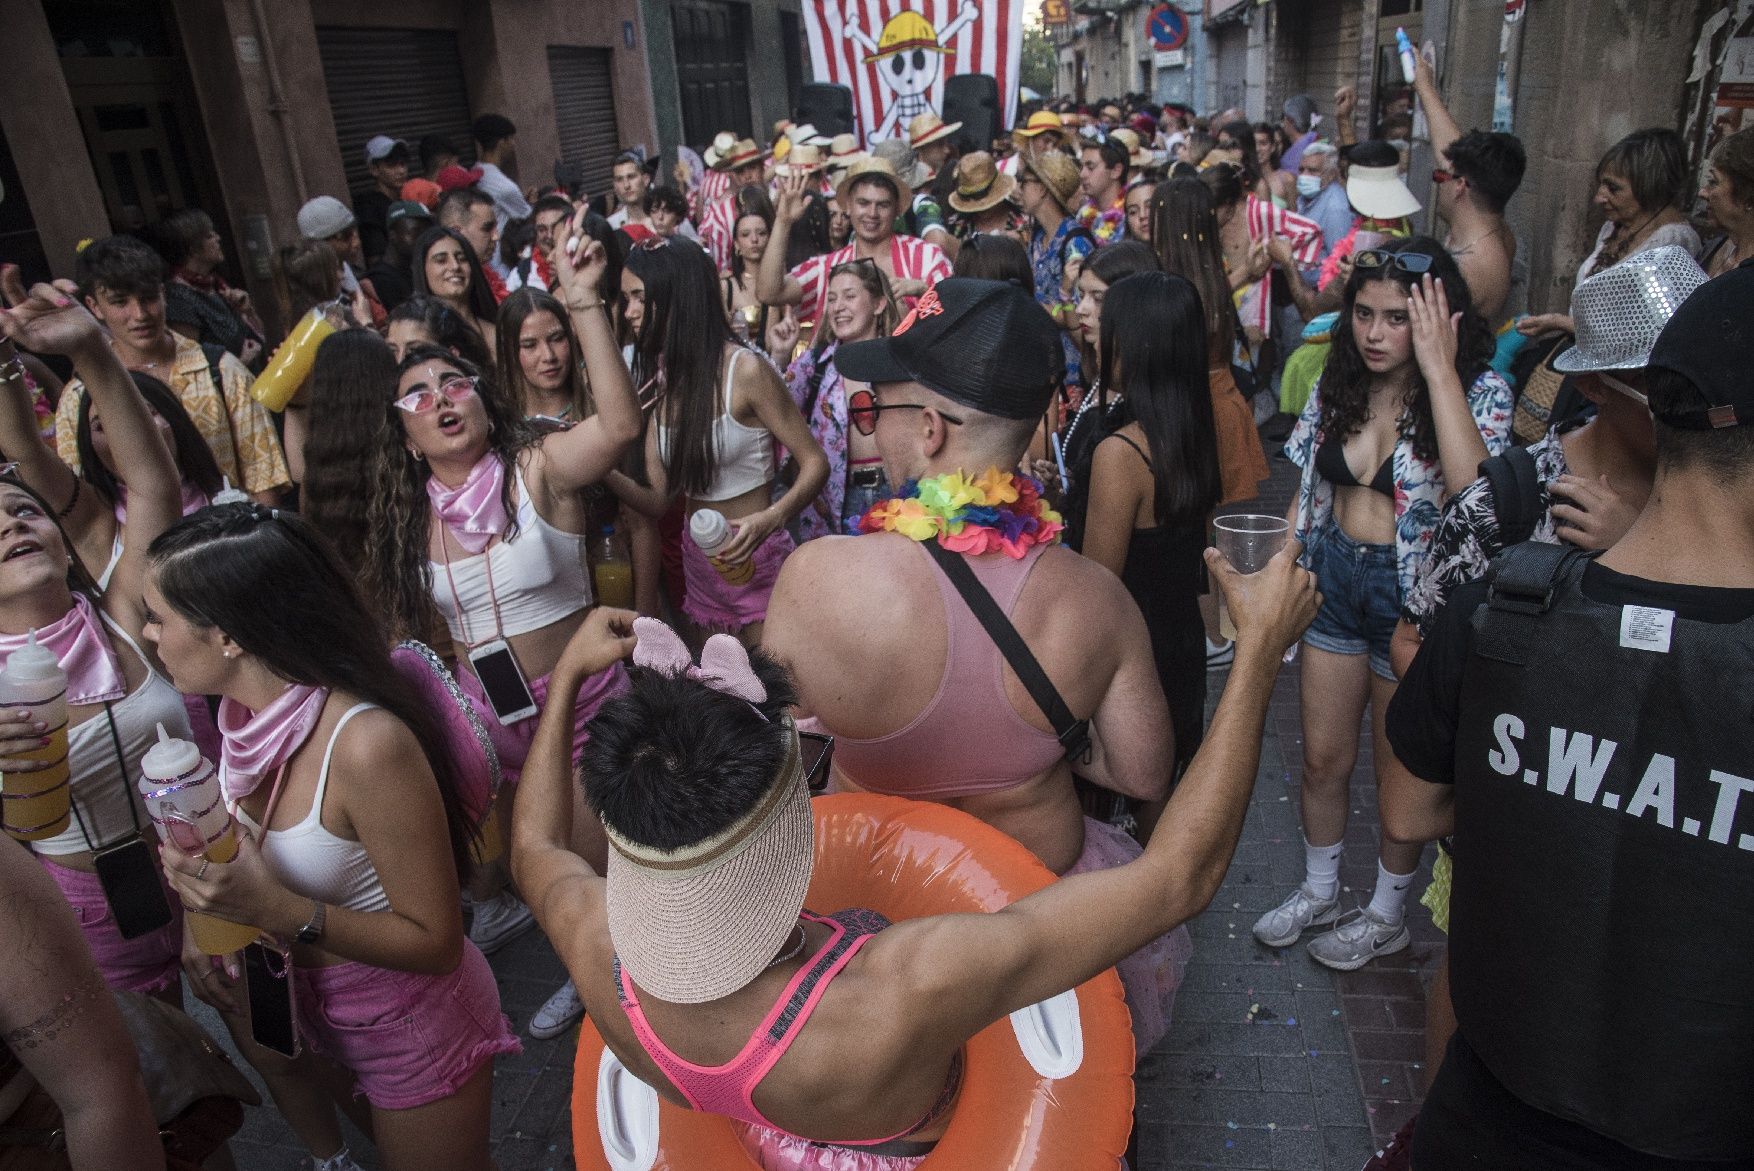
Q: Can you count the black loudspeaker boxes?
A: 2